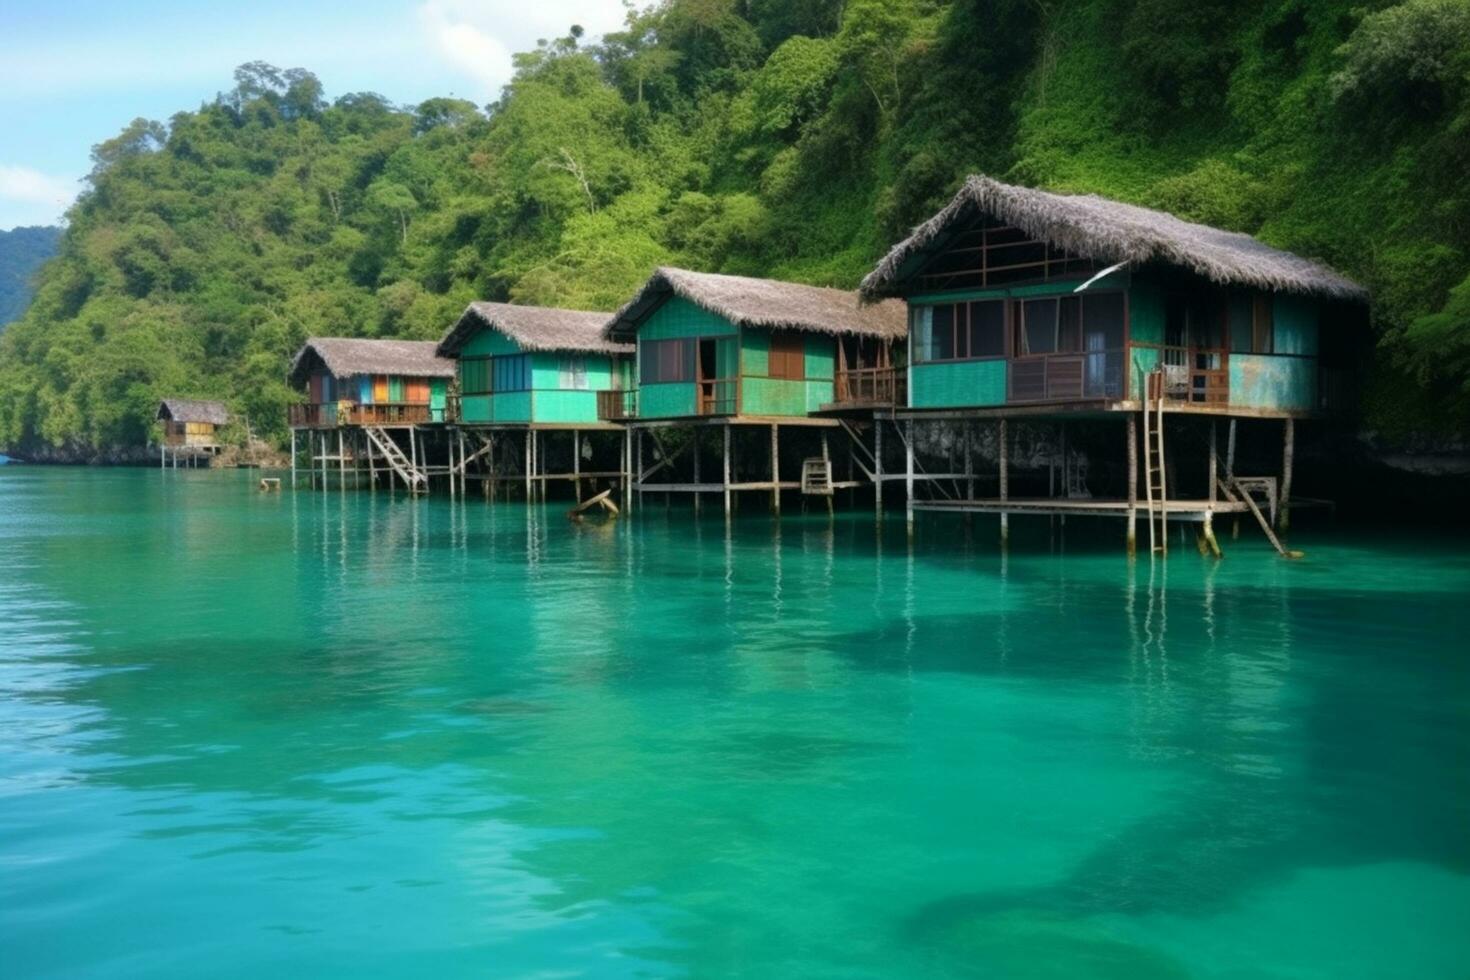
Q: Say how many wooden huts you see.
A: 5